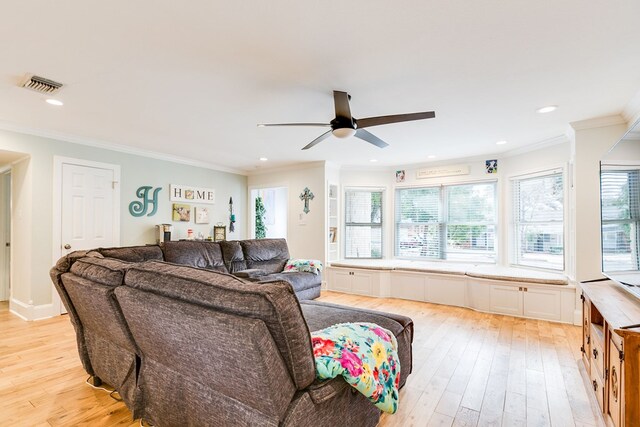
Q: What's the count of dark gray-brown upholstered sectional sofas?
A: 1